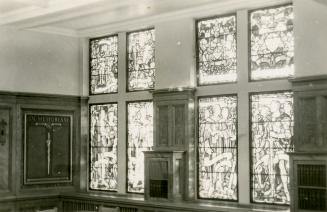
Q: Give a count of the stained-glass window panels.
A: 8